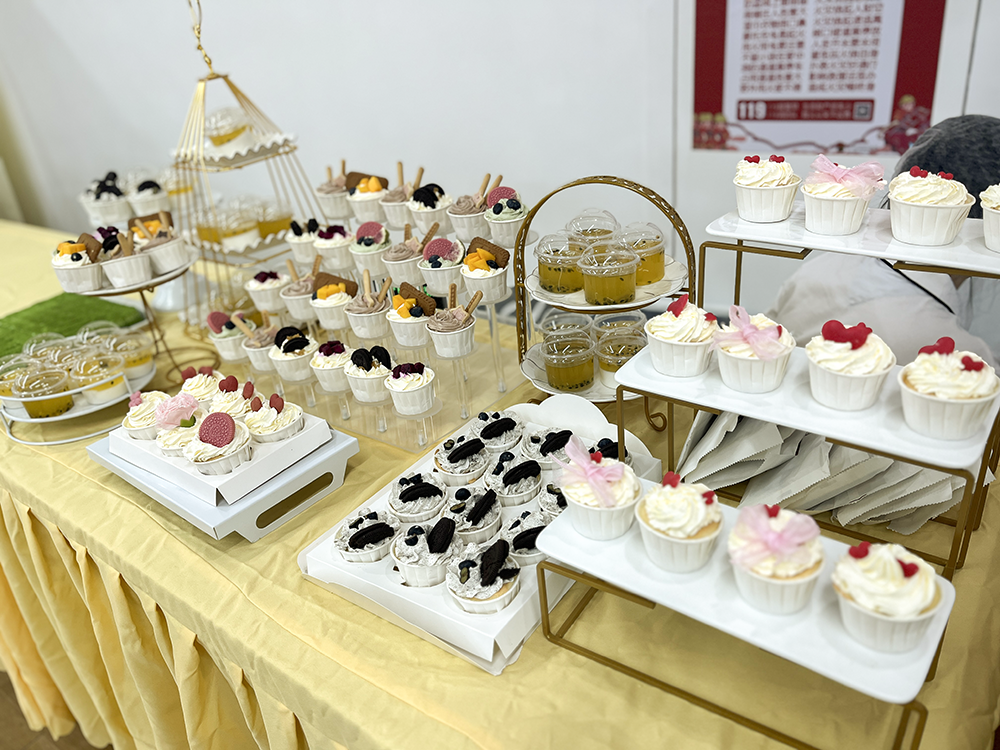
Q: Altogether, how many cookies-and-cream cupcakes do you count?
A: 12